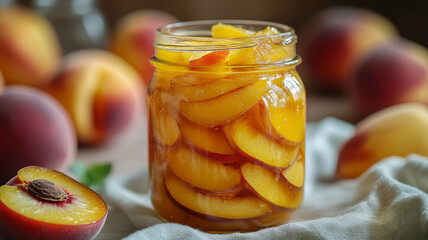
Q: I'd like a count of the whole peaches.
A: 7